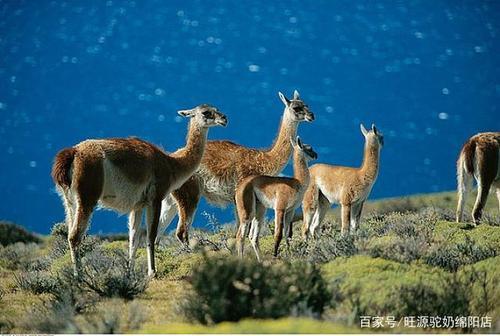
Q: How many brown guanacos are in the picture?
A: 5